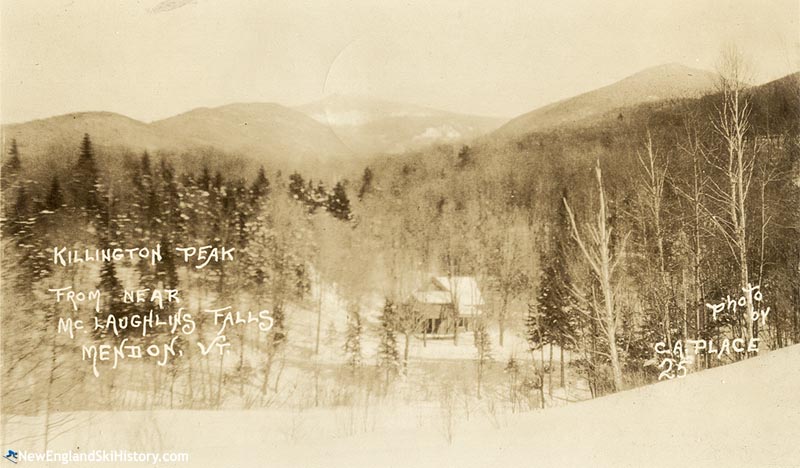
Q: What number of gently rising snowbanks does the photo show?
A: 1